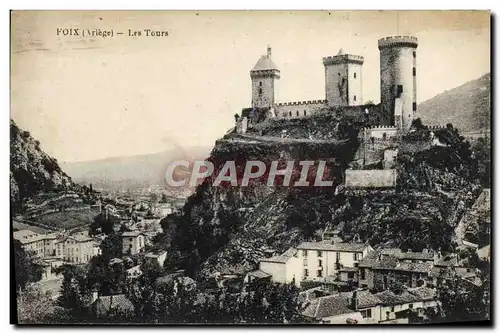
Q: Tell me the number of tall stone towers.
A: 3